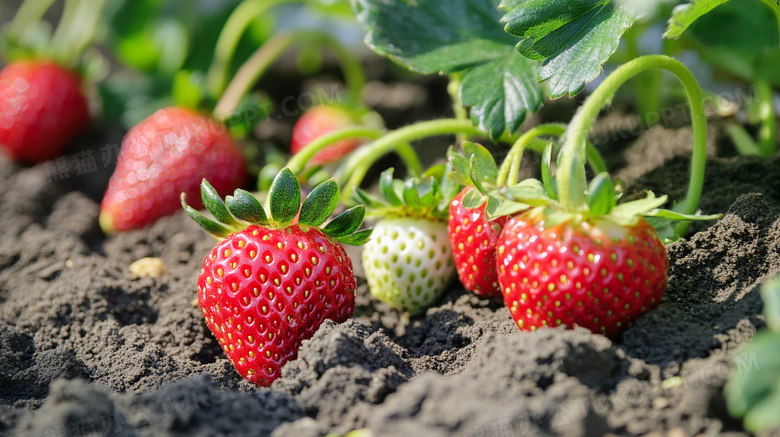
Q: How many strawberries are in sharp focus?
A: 4